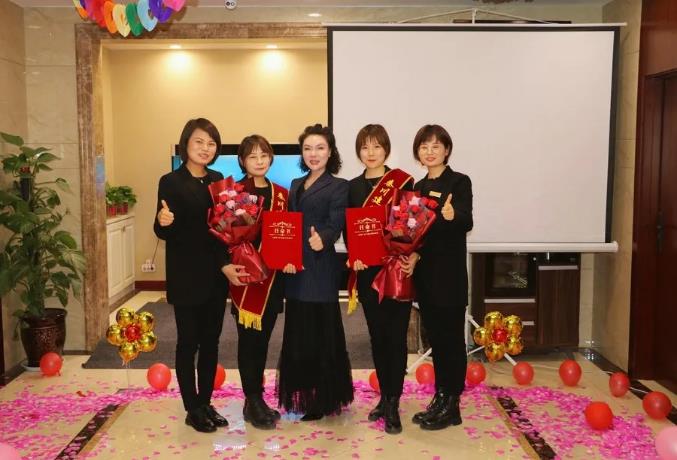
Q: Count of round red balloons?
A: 11